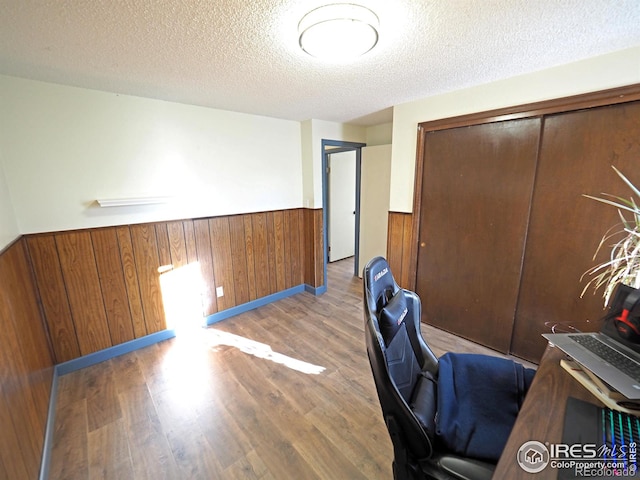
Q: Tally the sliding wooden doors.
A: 2